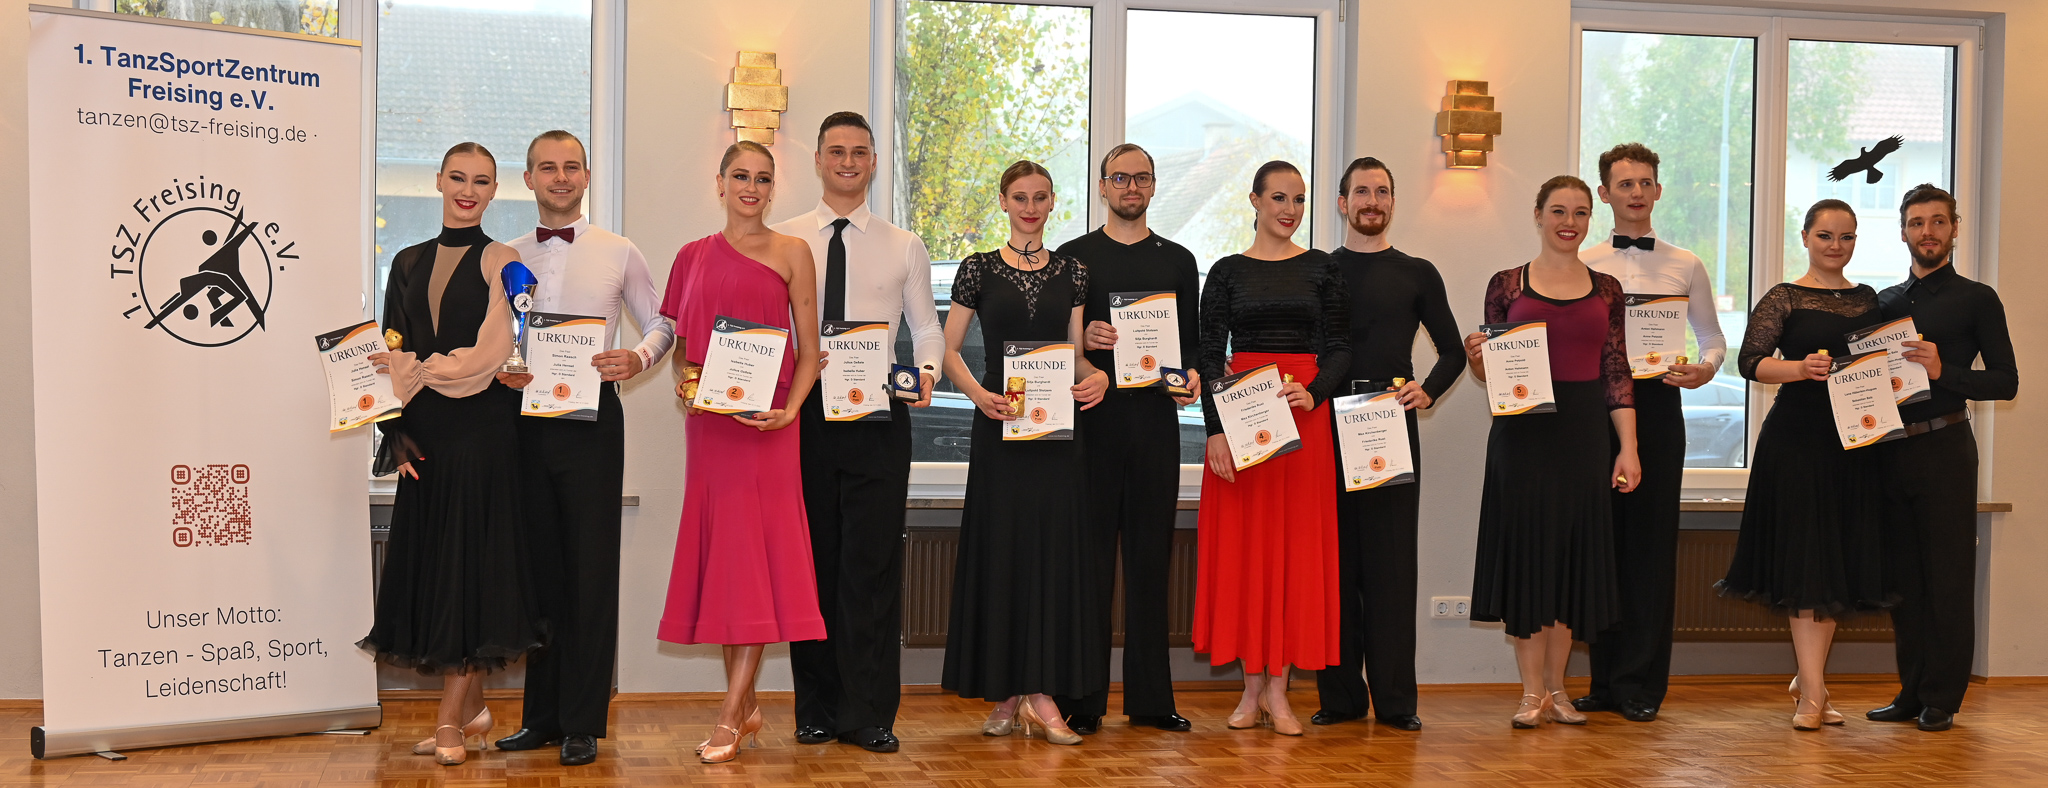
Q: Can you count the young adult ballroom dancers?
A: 12